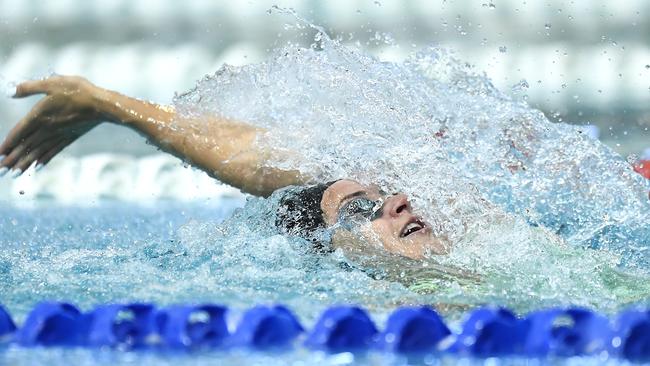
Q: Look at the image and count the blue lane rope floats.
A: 10